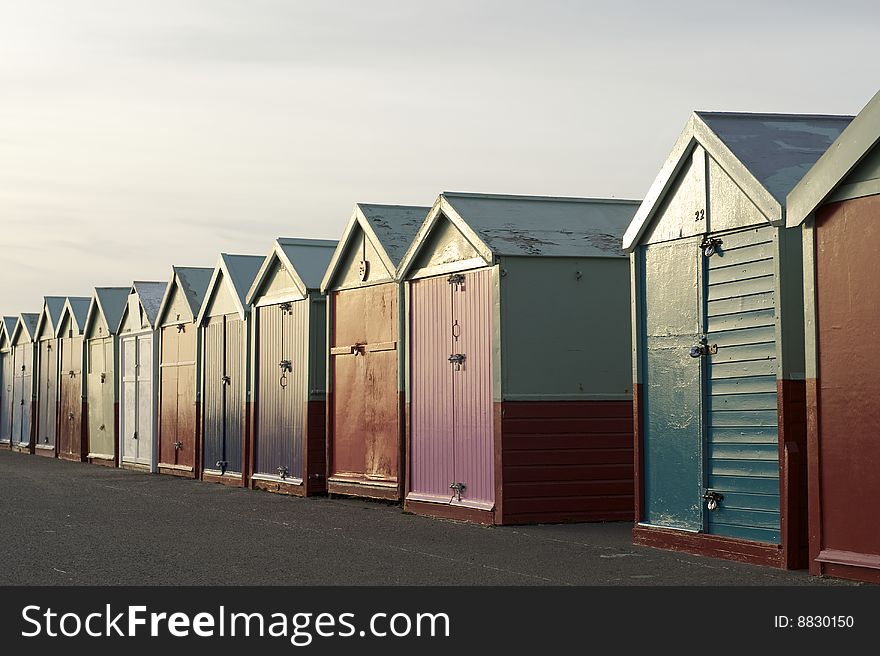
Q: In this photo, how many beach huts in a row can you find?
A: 13